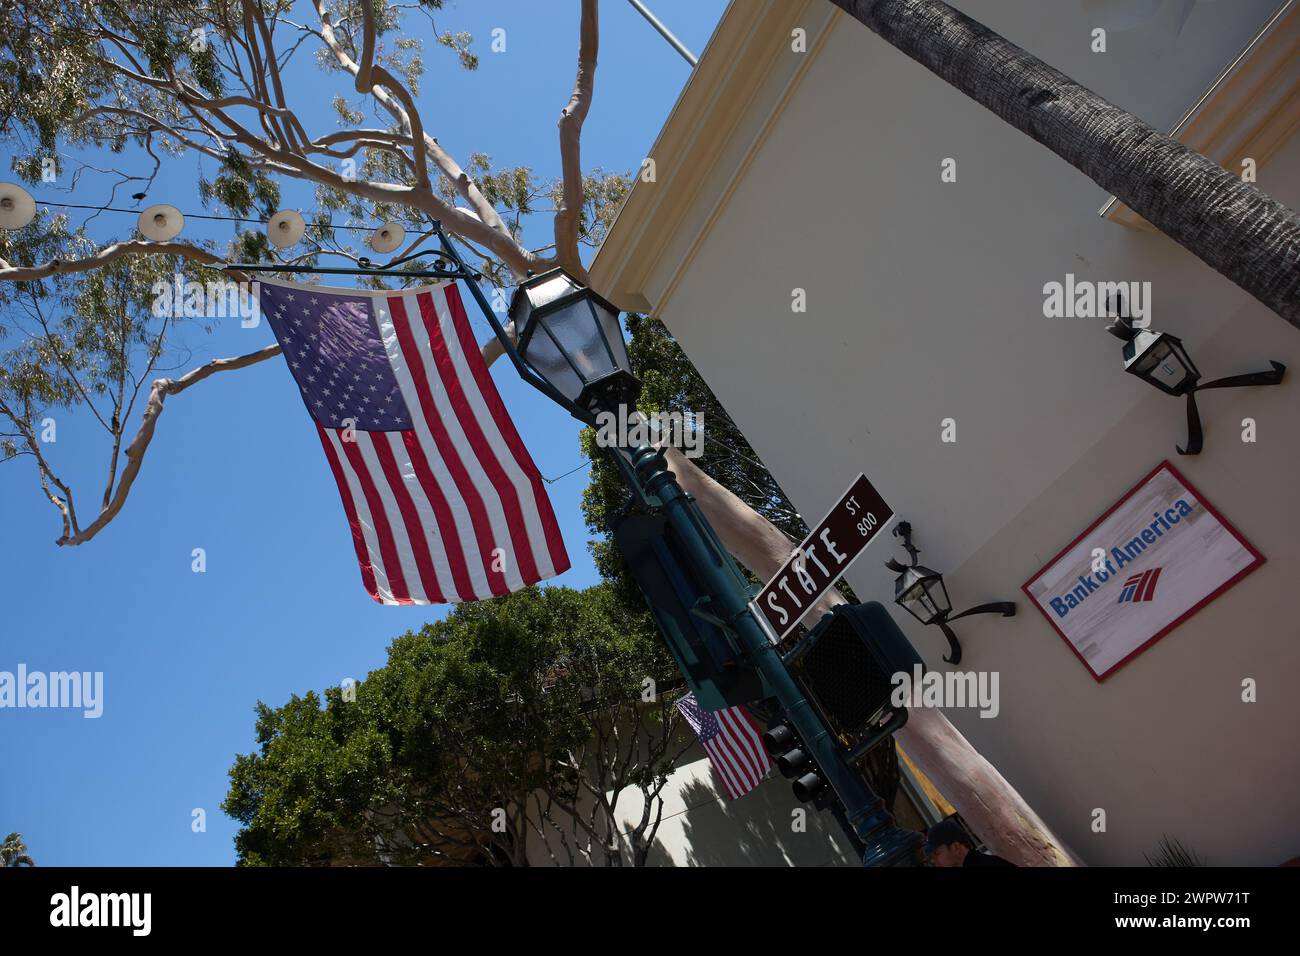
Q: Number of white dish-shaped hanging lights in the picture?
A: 4